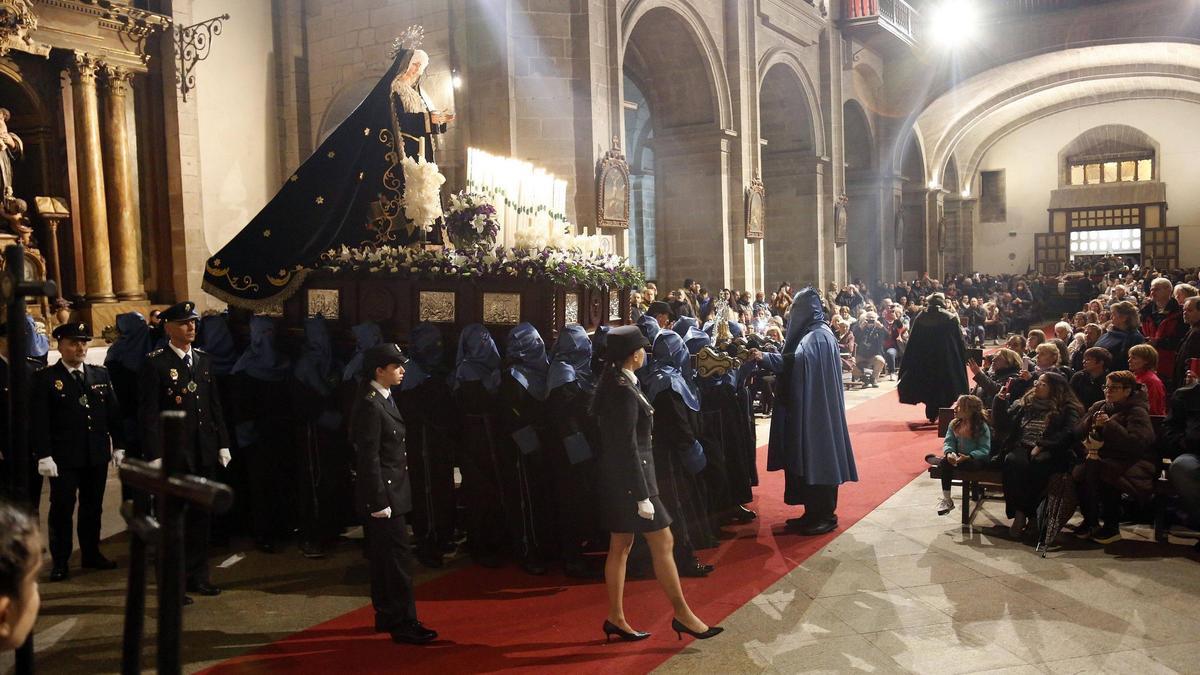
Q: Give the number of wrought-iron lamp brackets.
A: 1